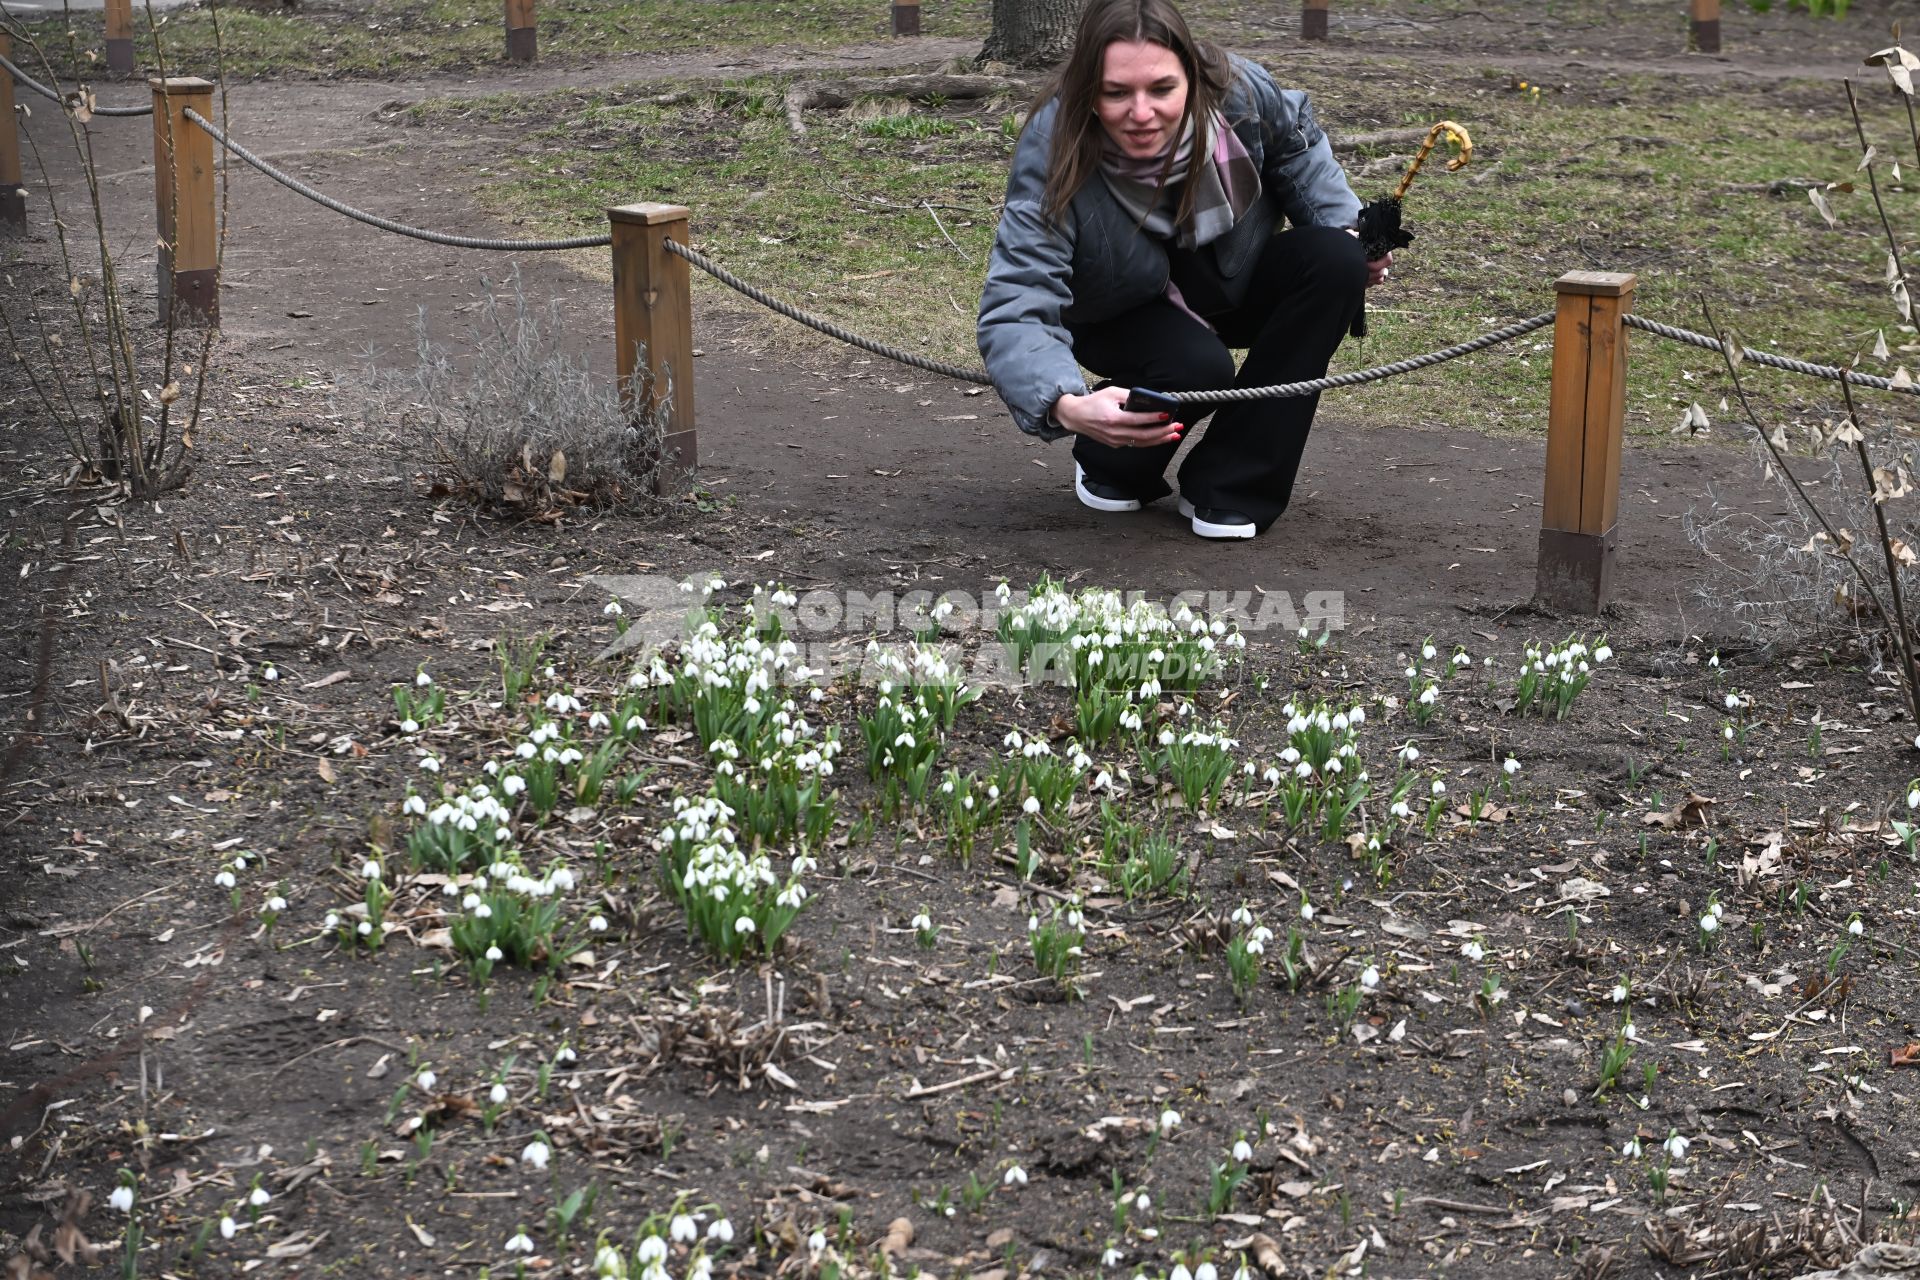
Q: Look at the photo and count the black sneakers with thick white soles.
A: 2